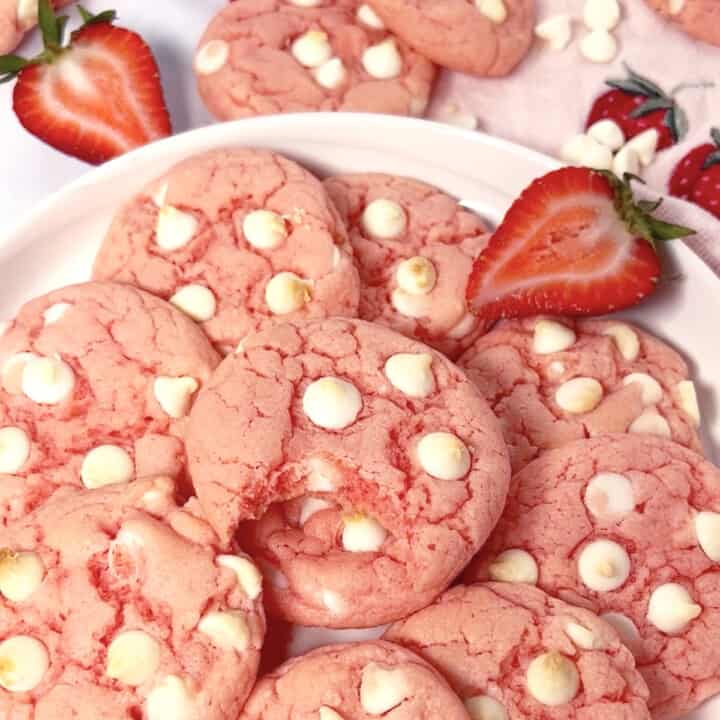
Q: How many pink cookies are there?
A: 13